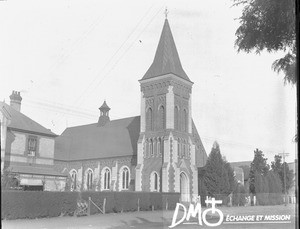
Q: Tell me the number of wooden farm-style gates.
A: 1